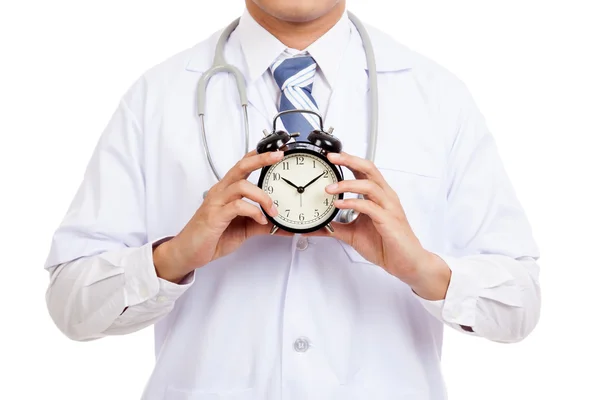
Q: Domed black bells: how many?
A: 2